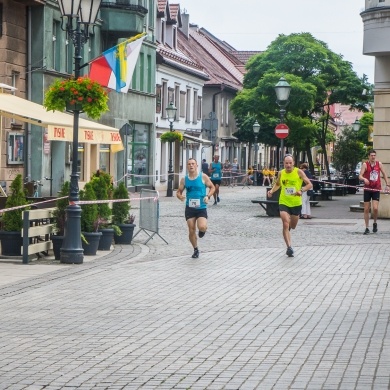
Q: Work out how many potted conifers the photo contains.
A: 5